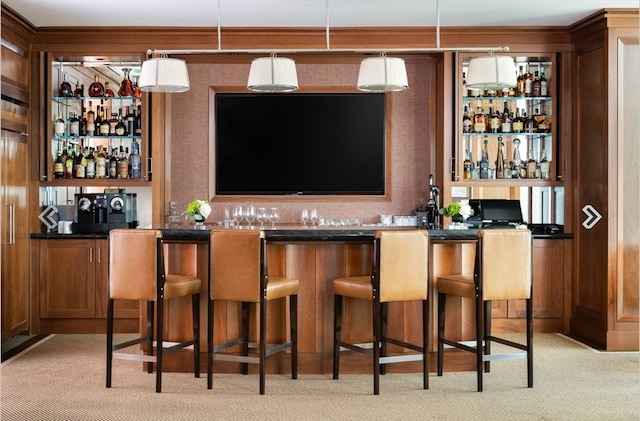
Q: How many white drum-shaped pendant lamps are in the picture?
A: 4